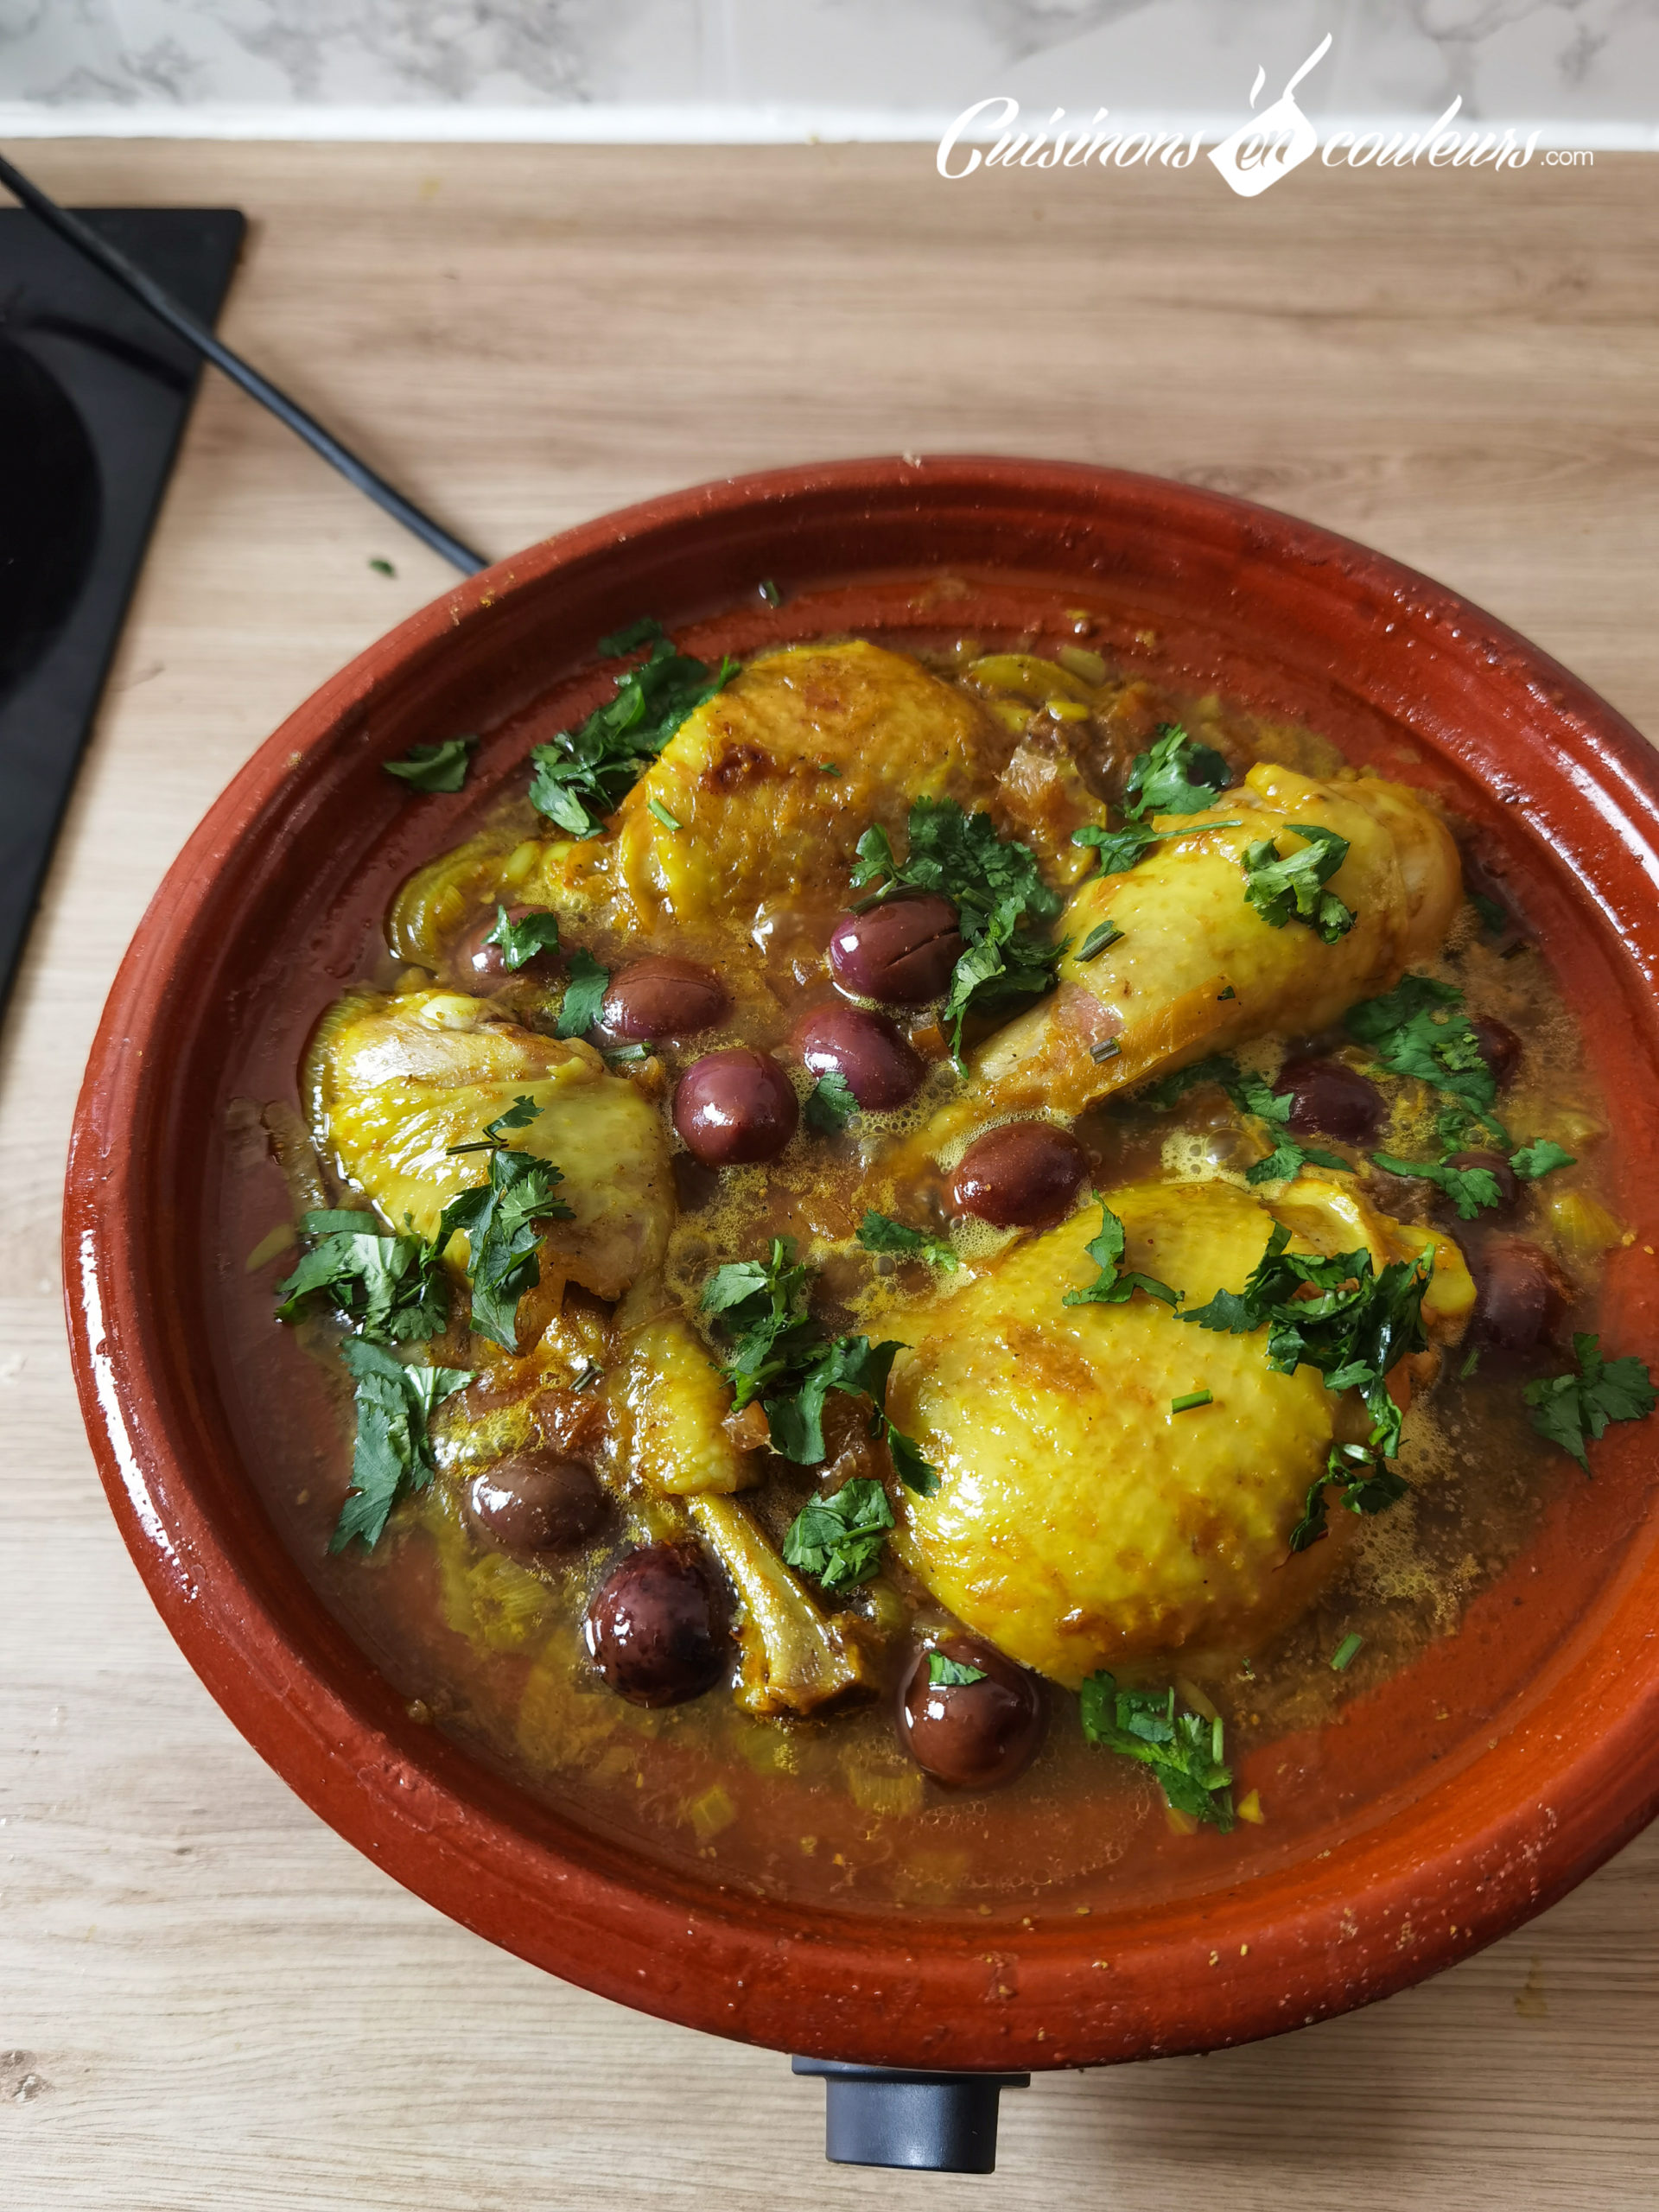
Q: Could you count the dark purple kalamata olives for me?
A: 13